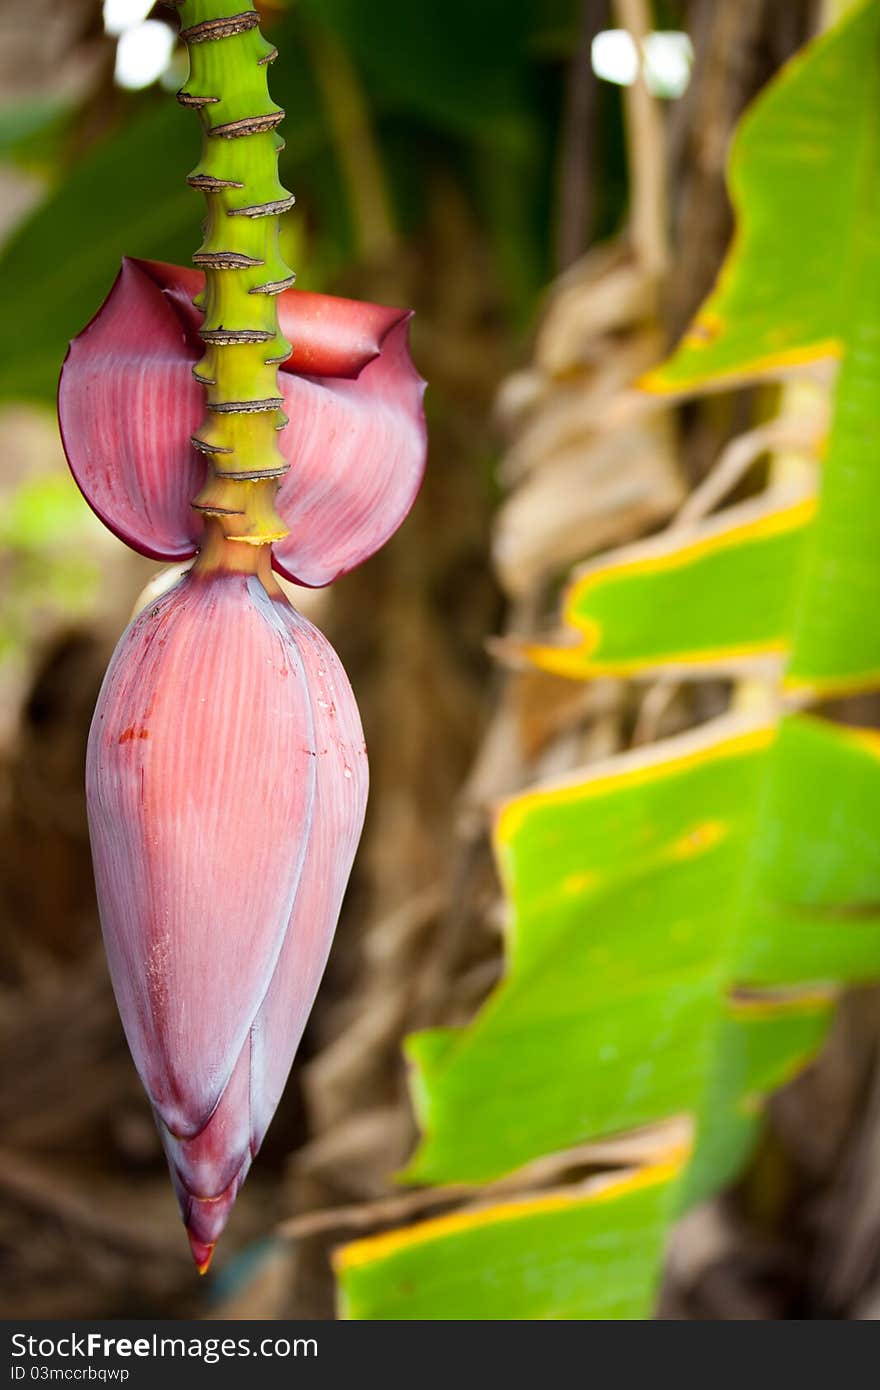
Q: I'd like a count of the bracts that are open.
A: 1